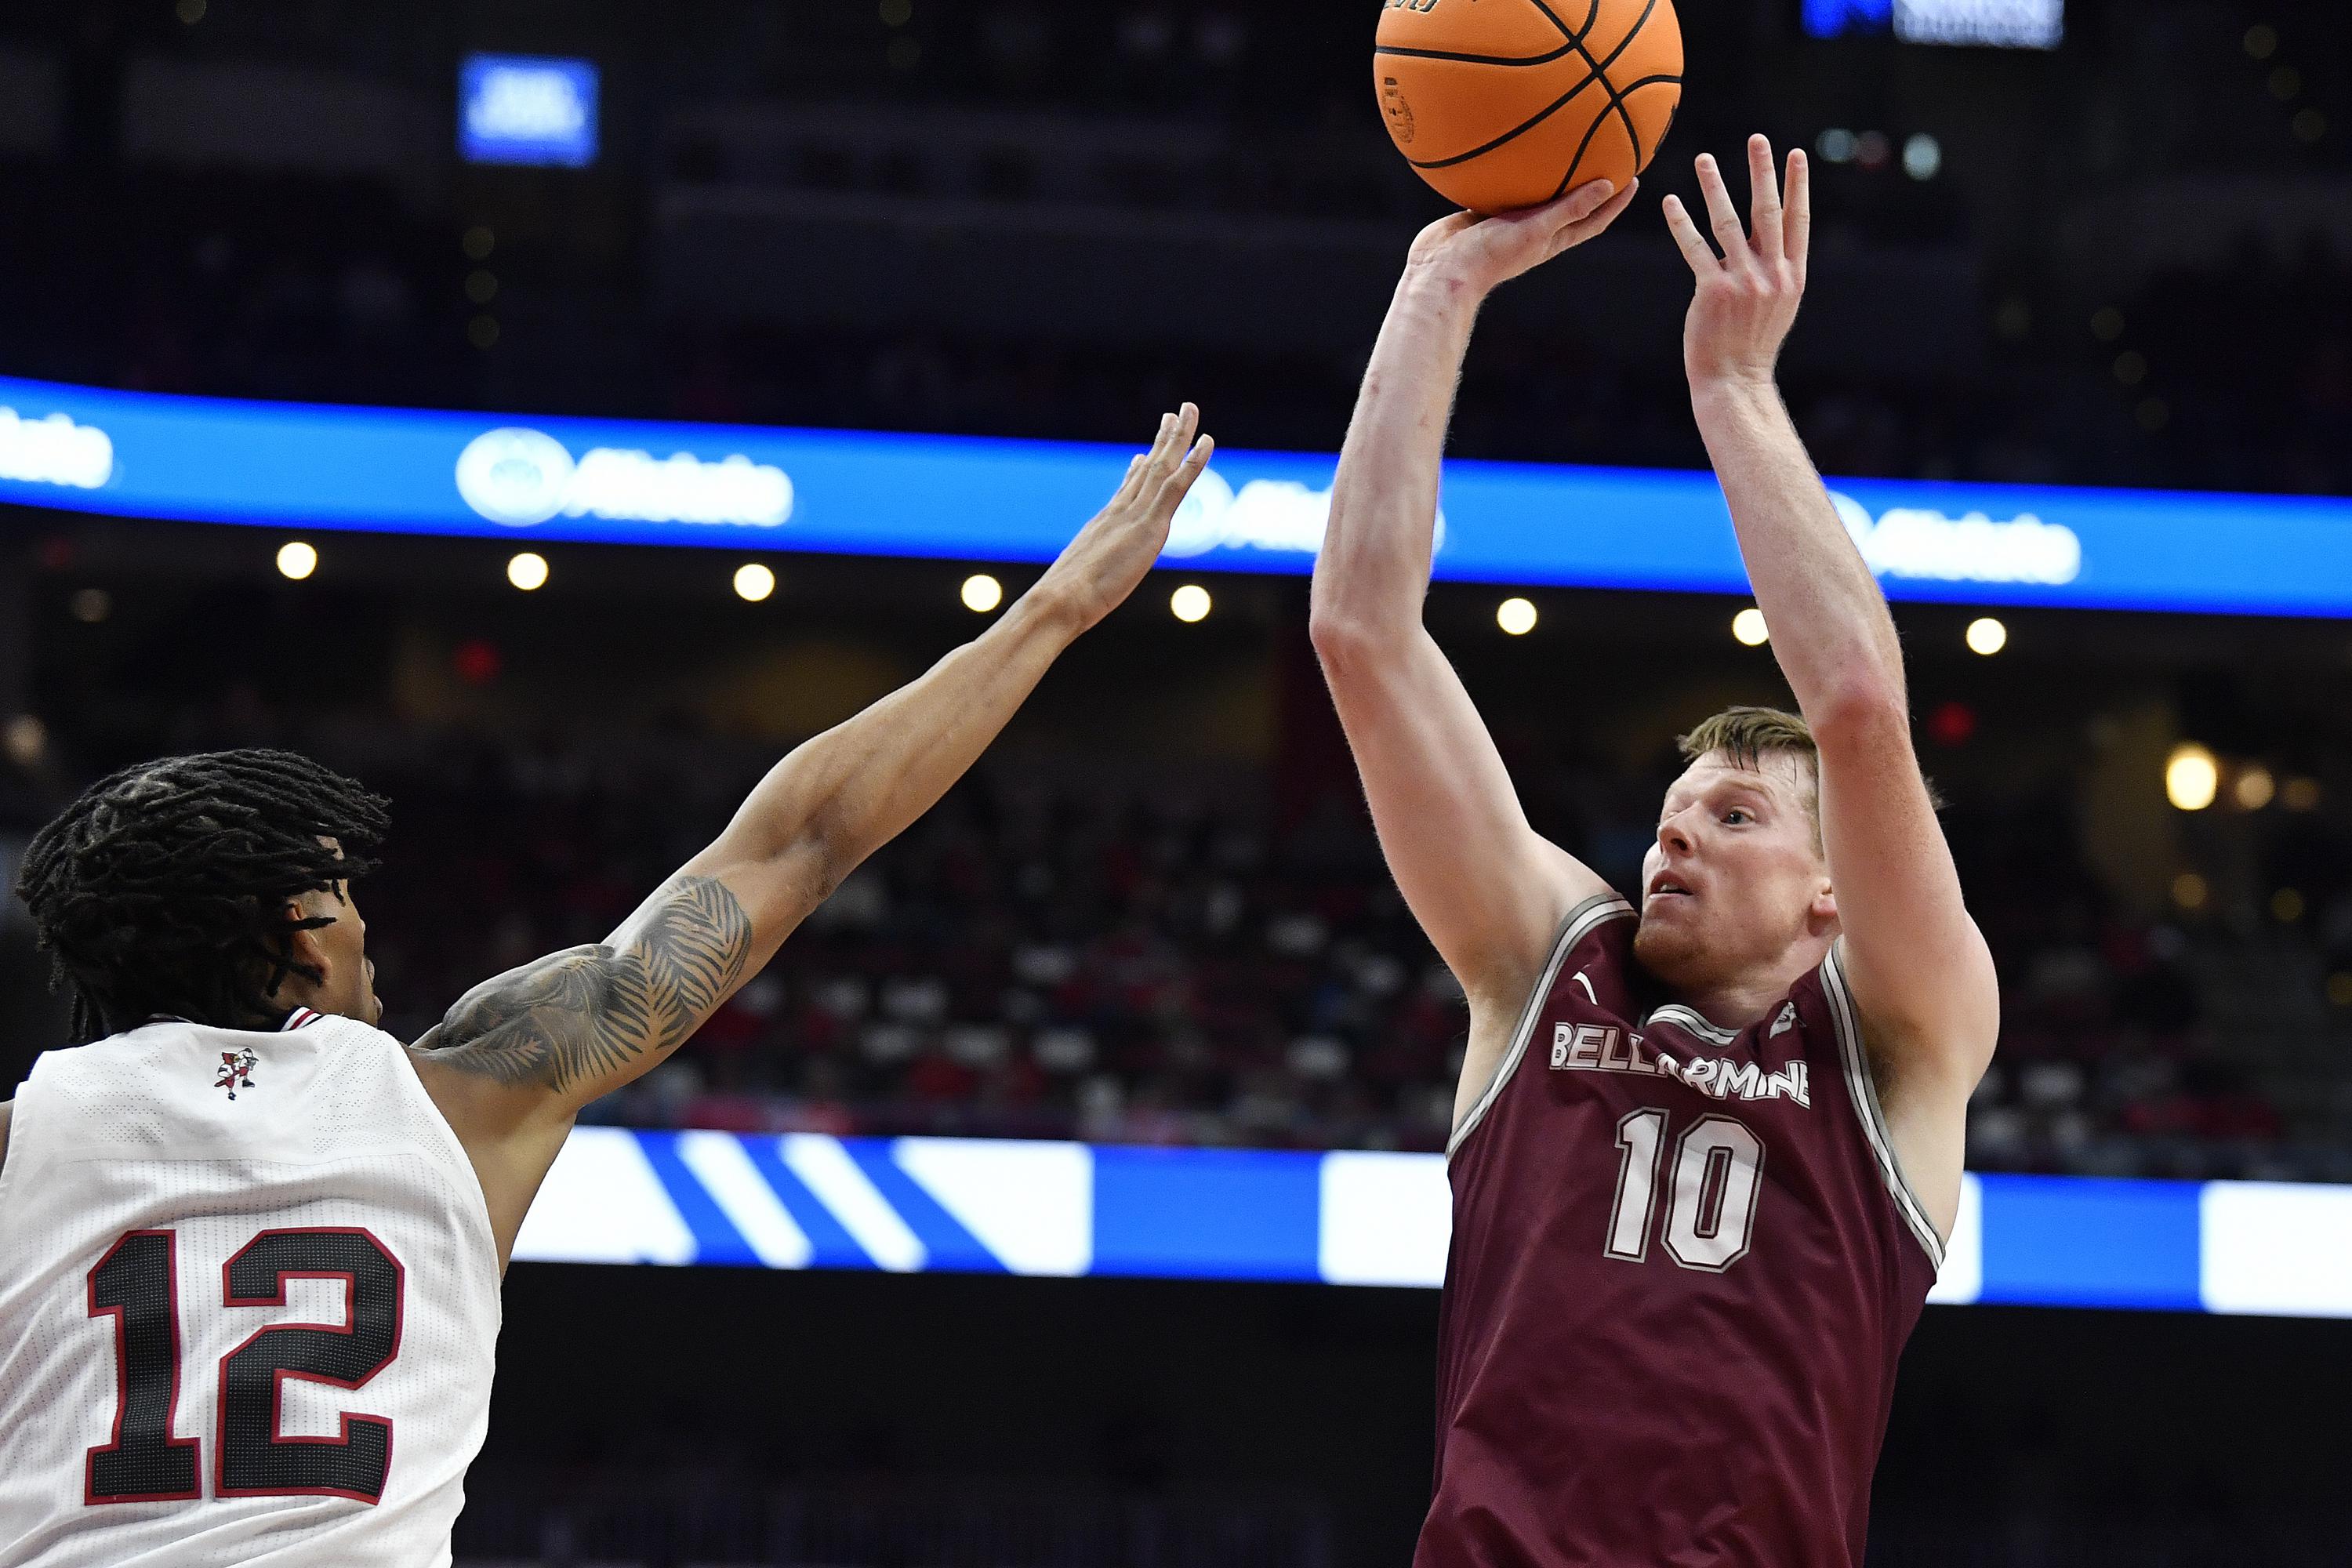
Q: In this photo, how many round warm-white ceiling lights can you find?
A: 8